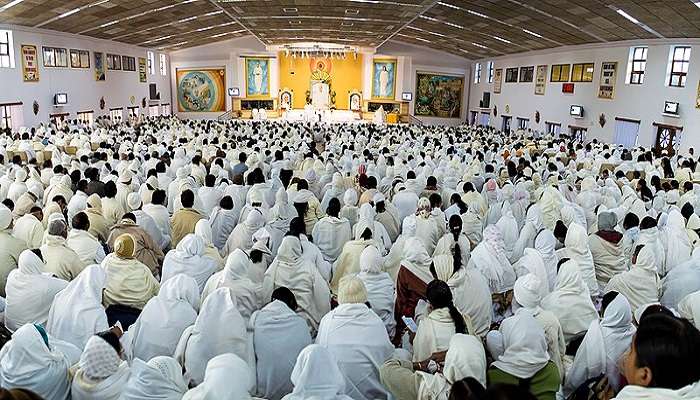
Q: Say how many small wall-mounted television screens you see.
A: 5